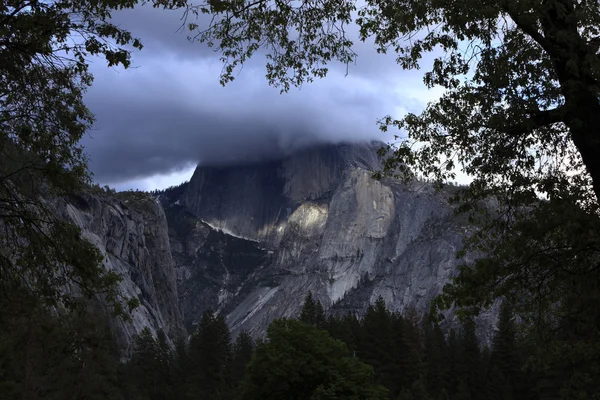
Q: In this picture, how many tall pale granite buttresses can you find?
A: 1